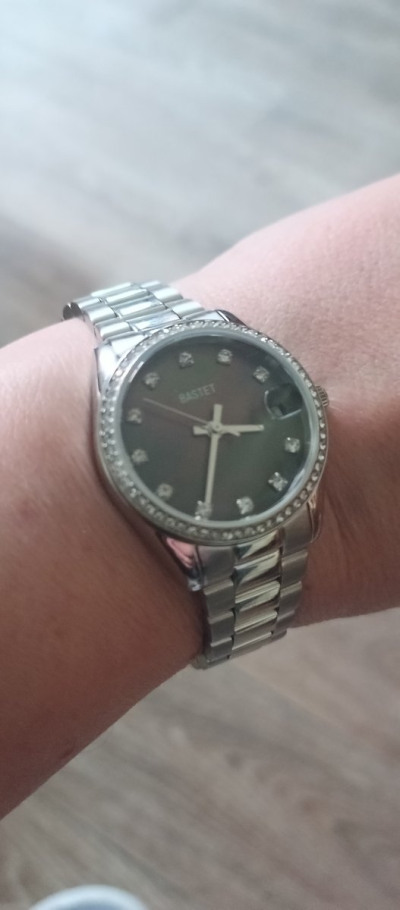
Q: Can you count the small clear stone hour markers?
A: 11